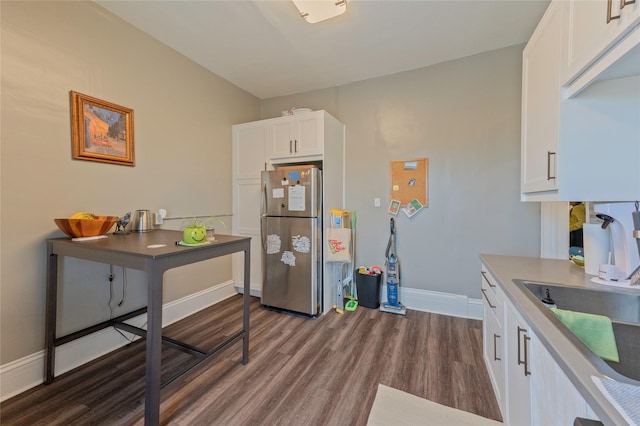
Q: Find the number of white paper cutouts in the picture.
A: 3